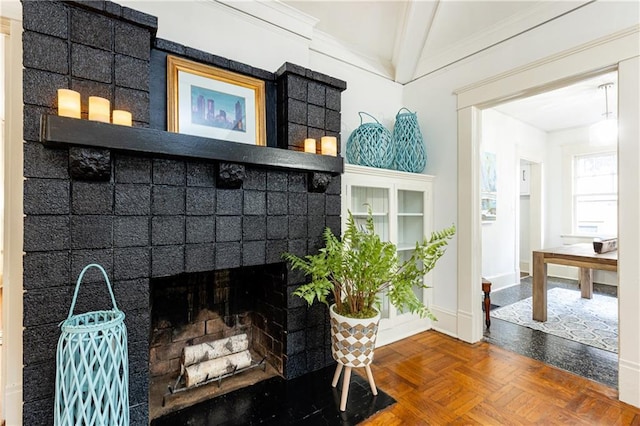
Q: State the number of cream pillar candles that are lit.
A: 5